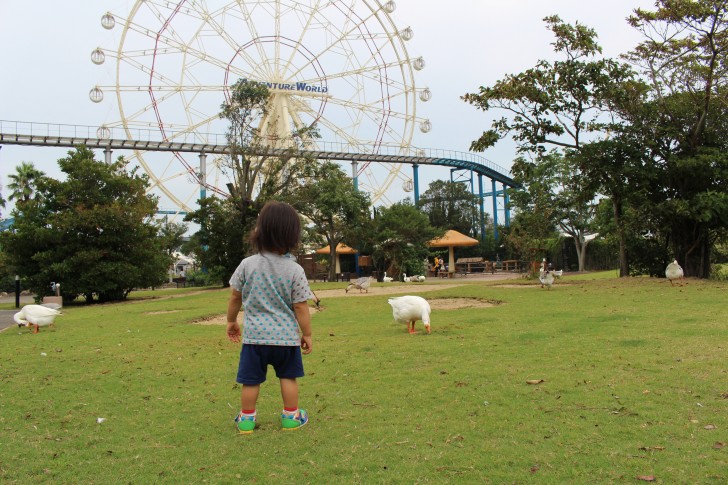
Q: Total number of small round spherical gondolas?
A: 11